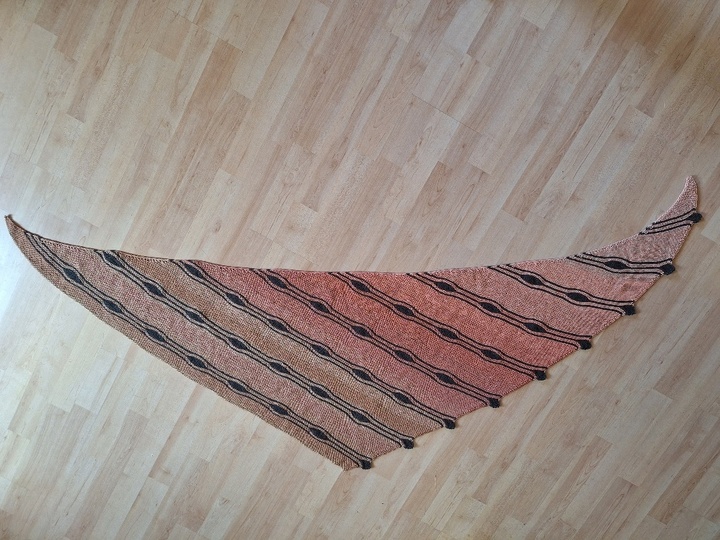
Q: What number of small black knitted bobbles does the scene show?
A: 9